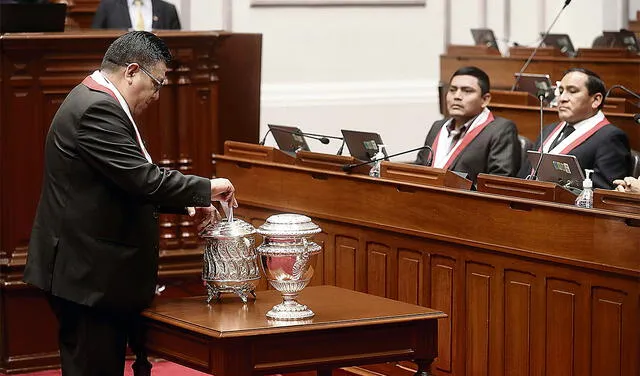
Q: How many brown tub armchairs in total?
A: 0